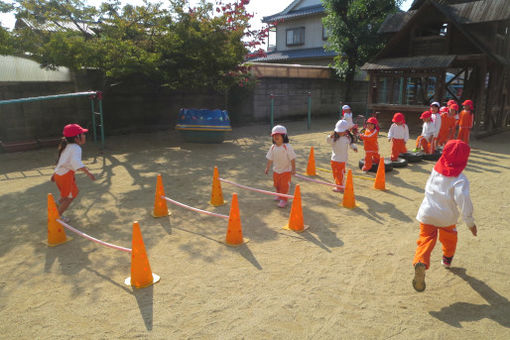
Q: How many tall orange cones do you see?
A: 9